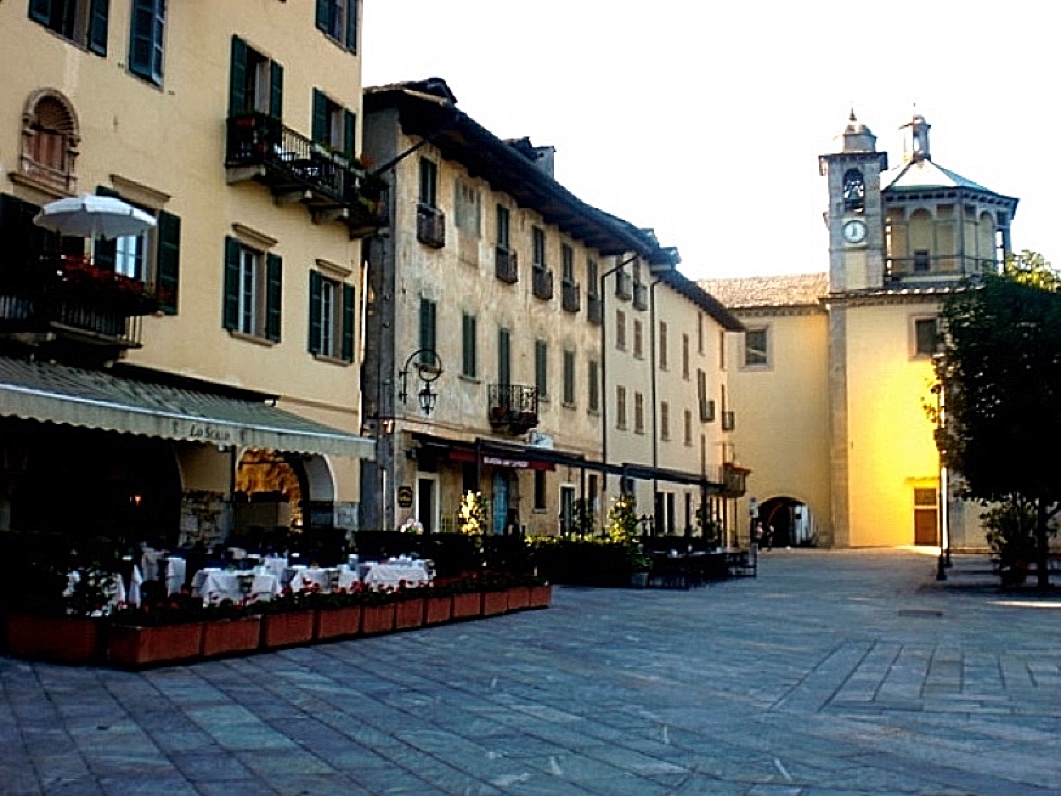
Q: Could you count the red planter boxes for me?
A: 12